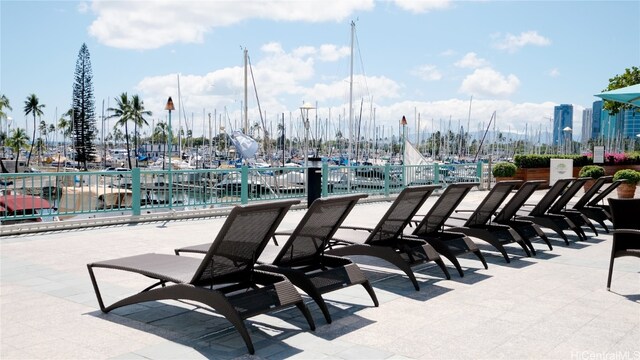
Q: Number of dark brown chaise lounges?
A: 10